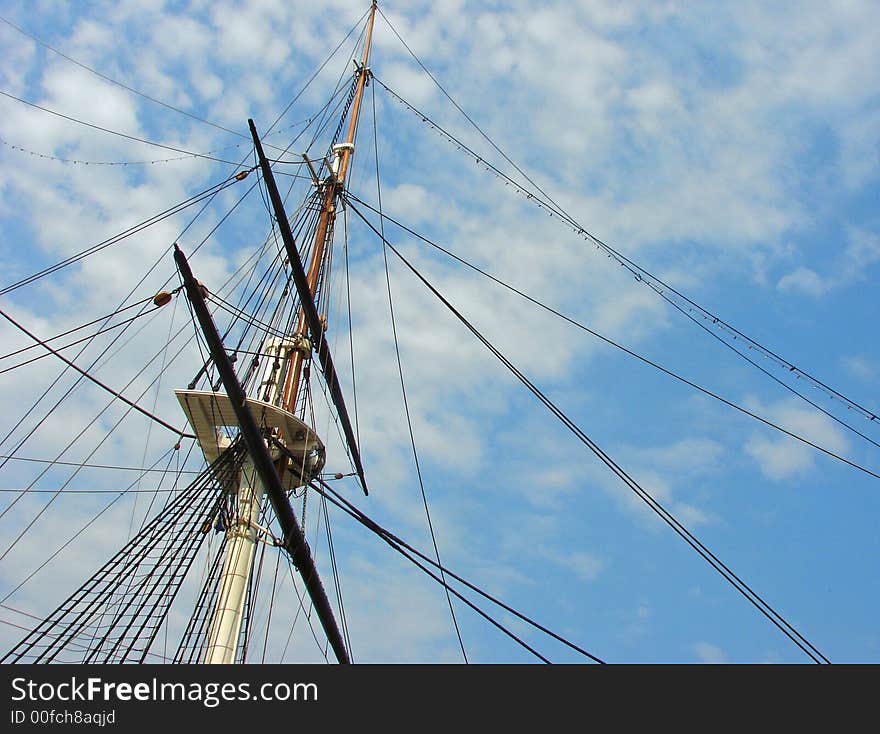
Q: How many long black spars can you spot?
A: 2